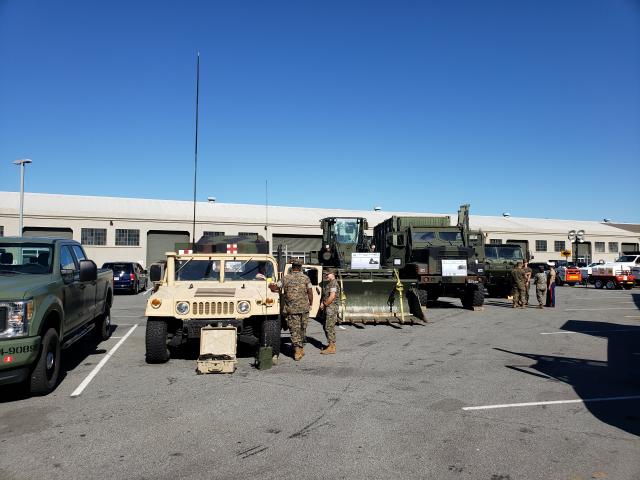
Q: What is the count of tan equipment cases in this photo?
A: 1